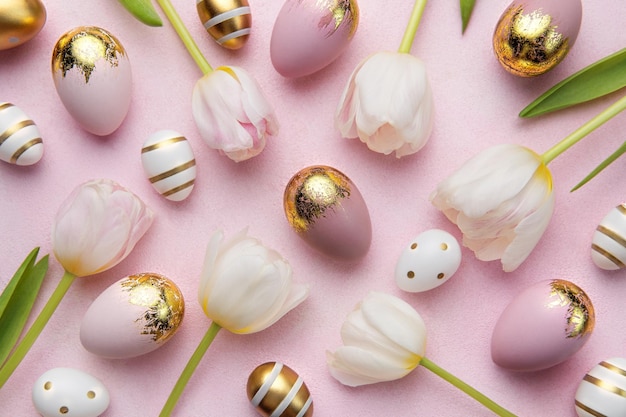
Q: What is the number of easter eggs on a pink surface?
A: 15